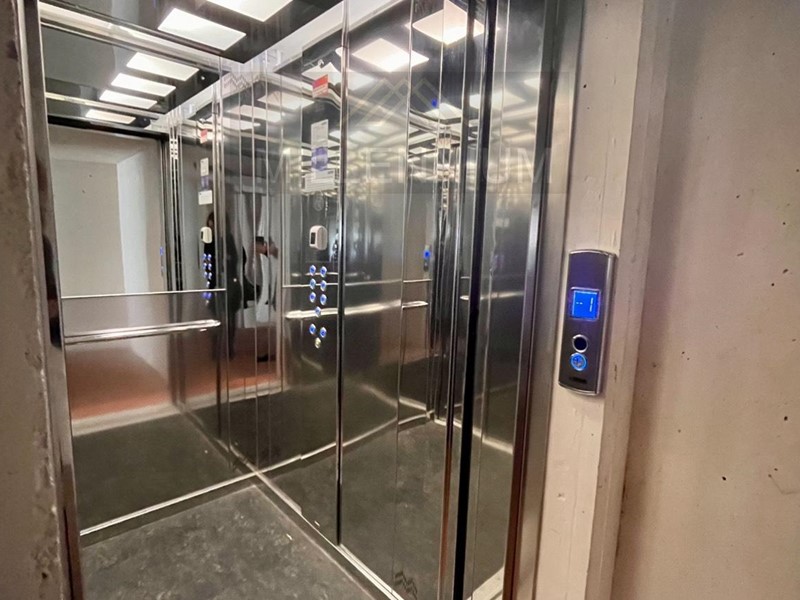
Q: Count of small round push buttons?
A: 12